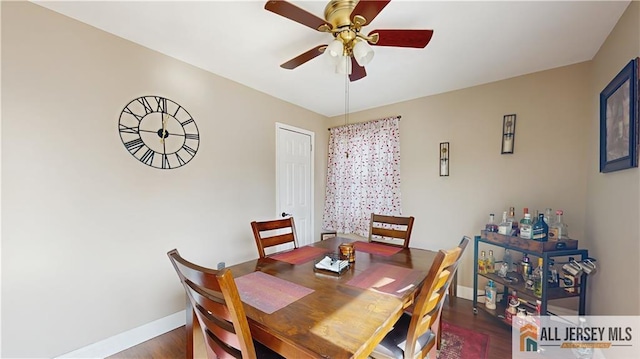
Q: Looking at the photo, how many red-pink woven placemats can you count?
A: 4